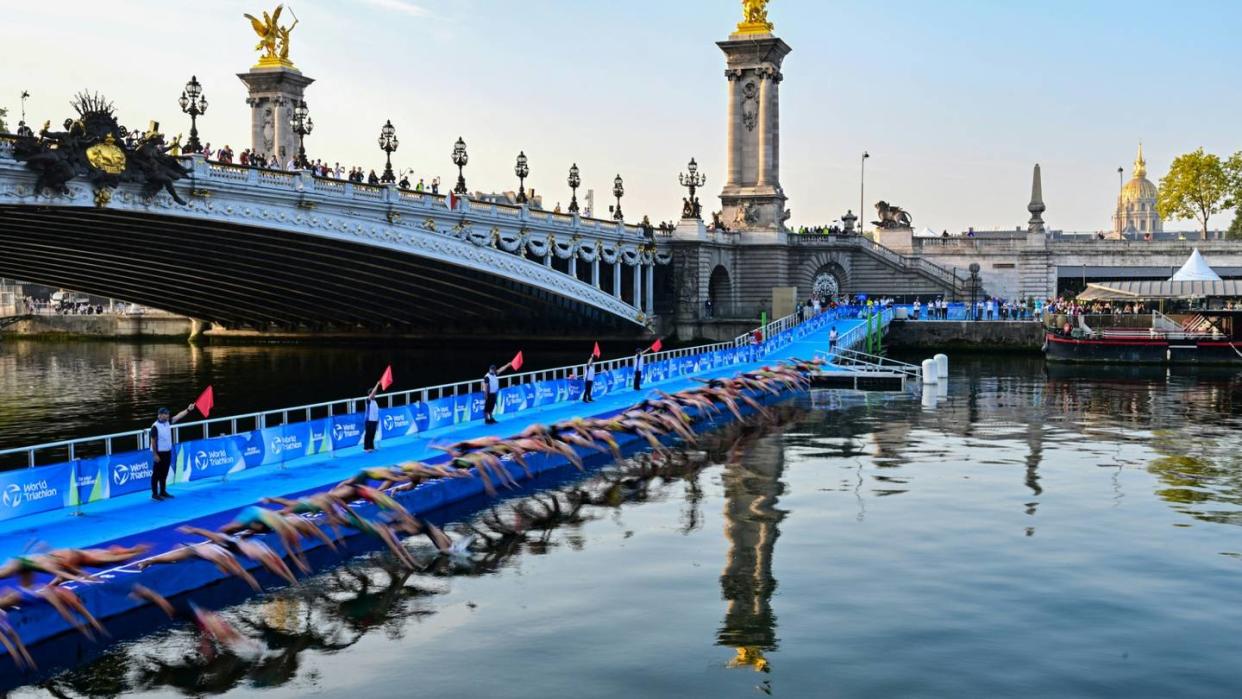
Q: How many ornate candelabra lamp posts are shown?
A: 8